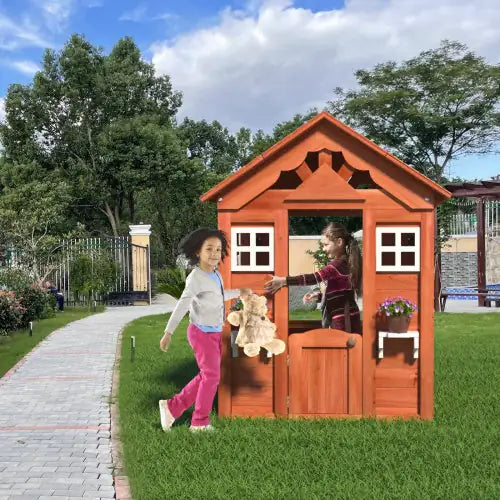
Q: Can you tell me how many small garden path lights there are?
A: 3